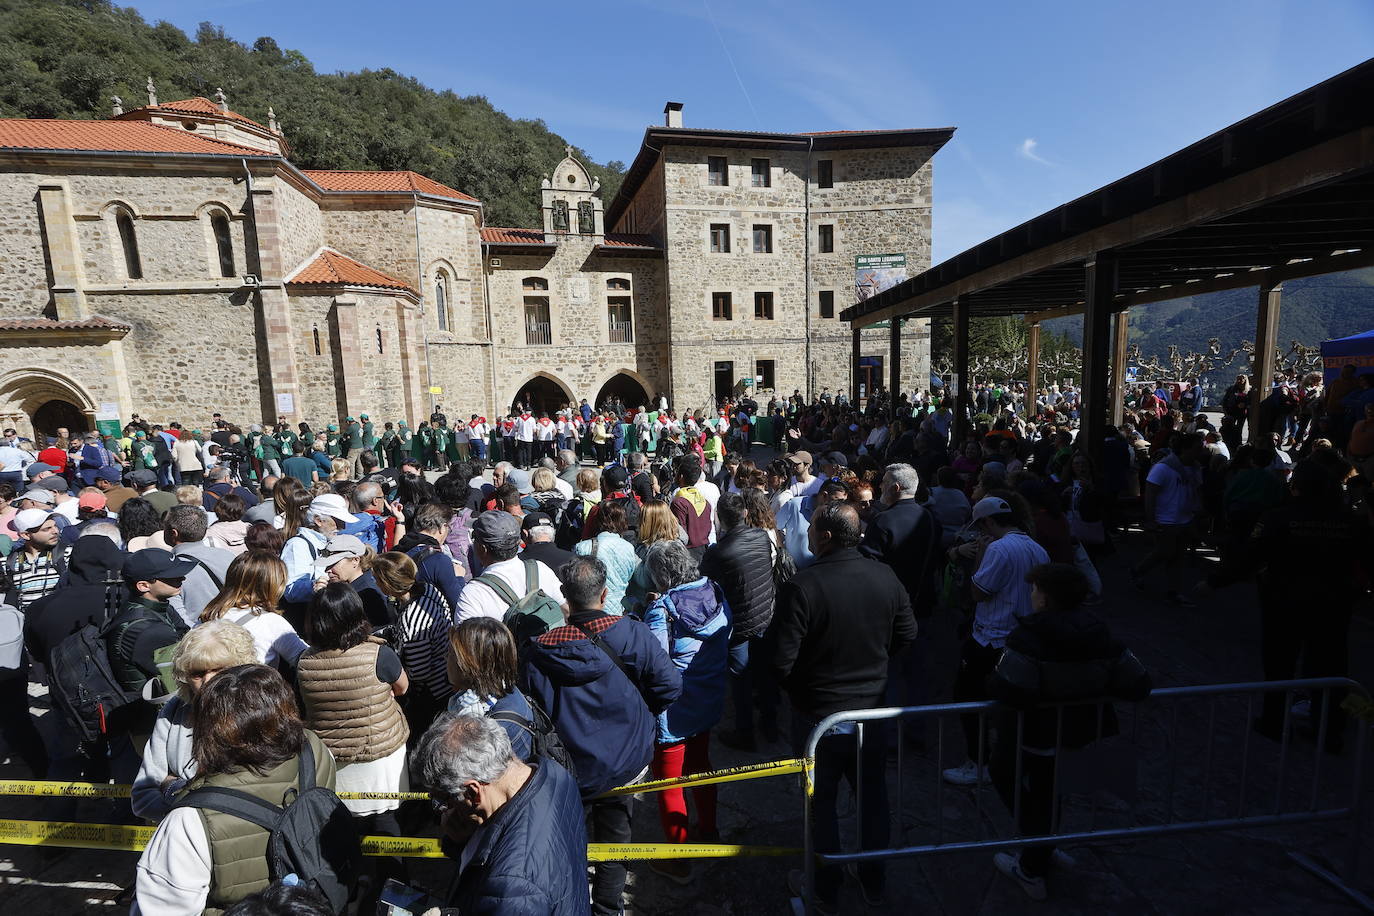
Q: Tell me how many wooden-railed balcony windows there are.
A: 2